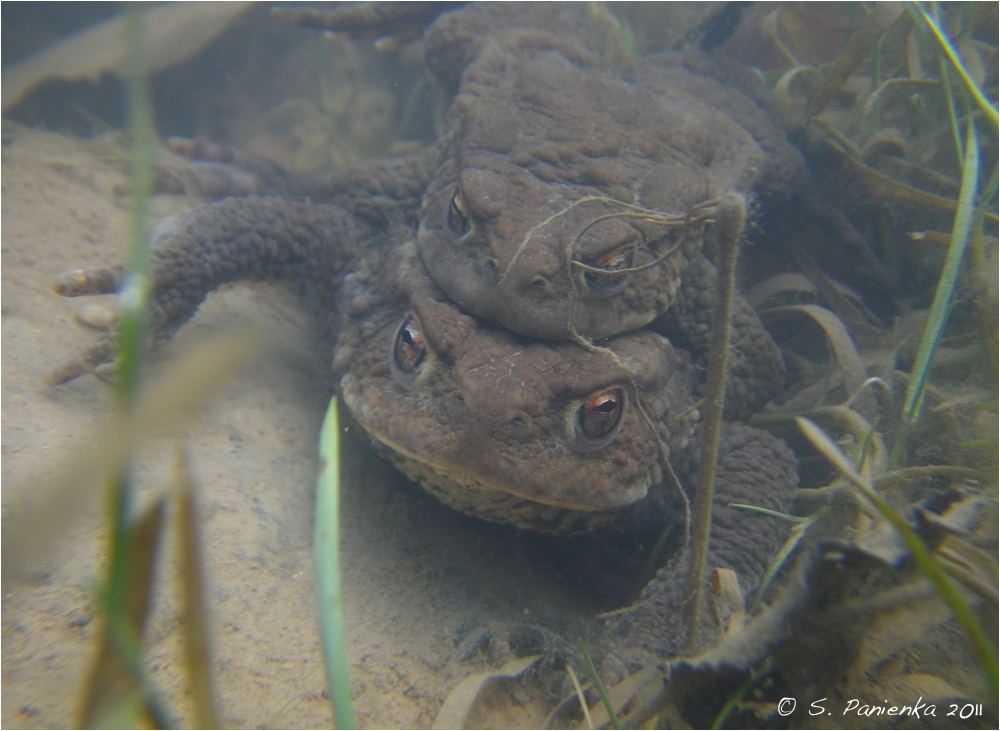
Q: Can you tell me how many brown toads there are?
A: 2